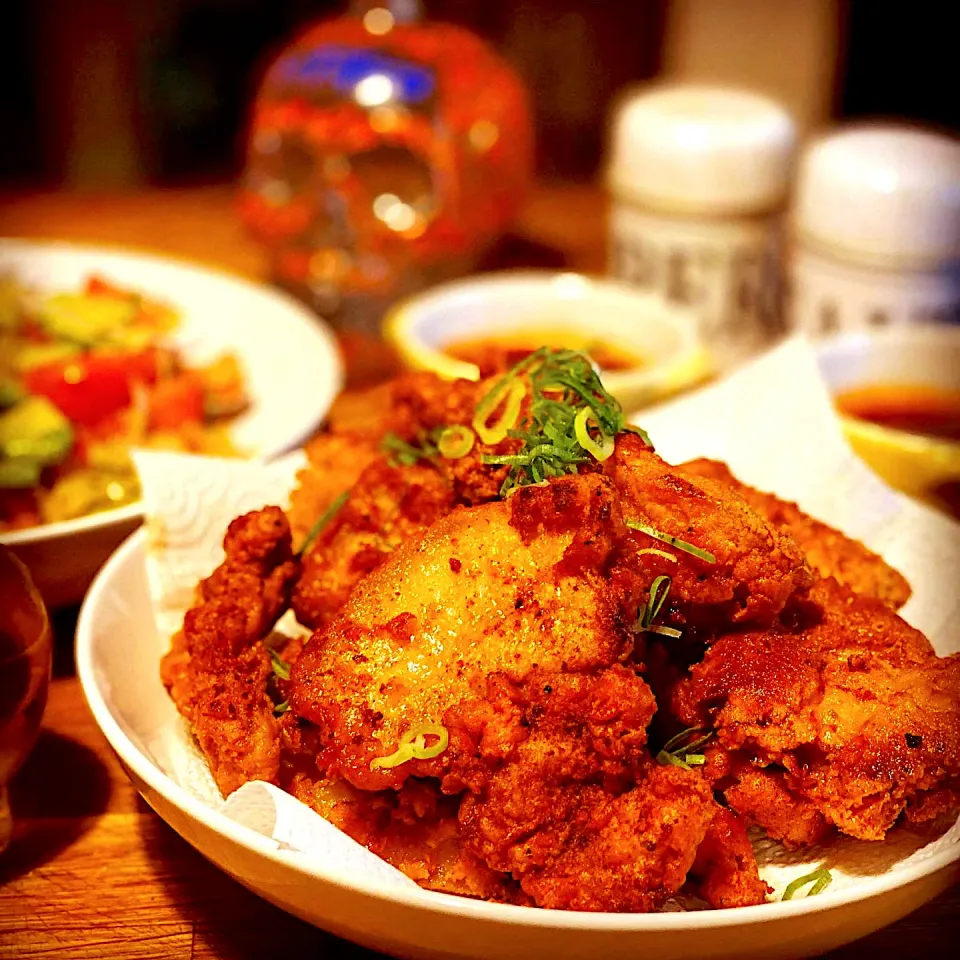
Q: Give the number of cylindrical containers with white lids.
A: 2